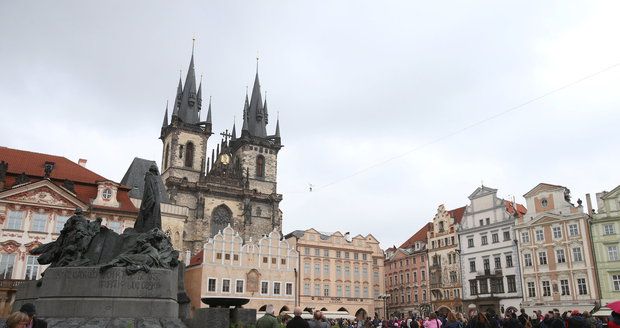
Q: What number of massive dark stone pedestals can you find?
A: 1